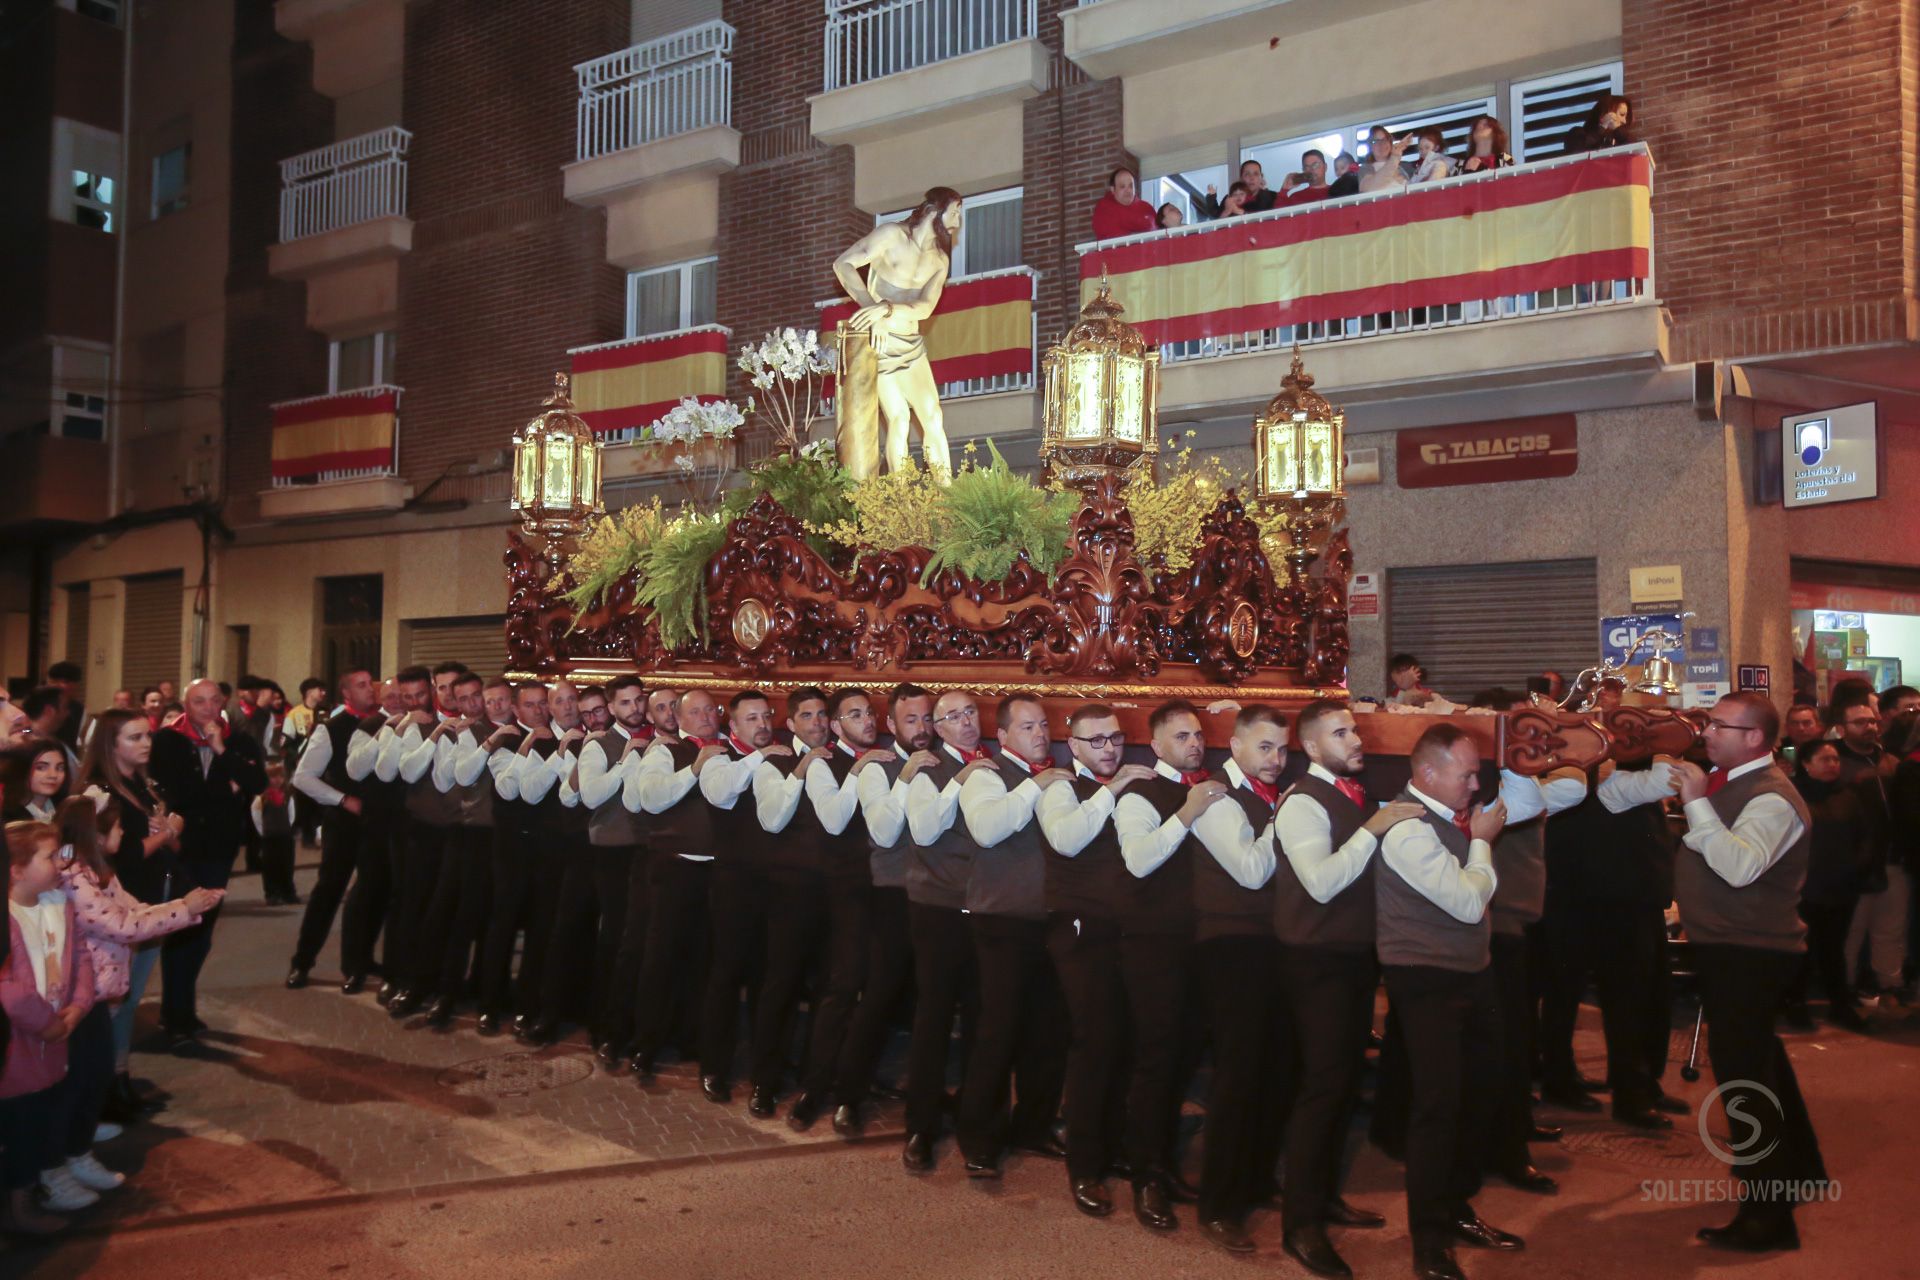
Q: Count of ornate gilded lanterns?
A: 3